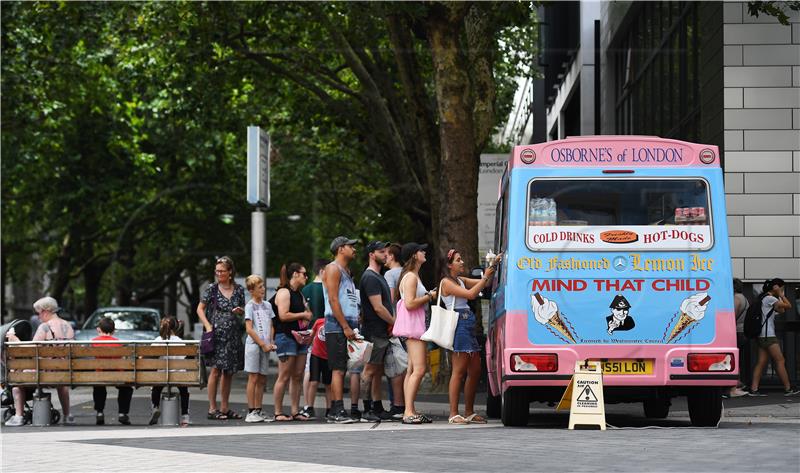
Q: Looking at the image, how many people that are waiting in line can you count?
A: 10